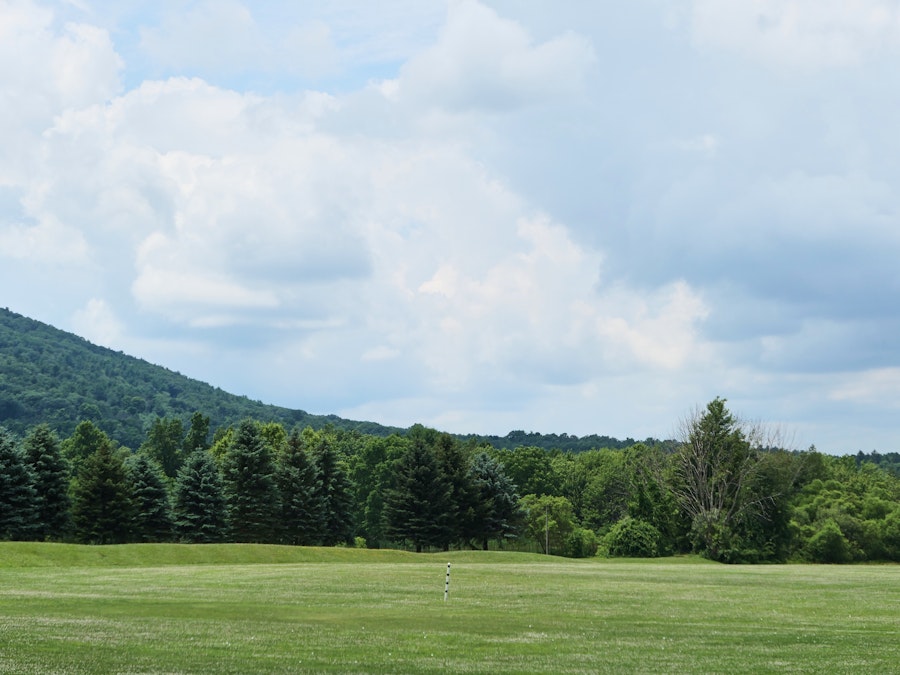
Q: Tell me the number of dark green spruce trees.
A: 11